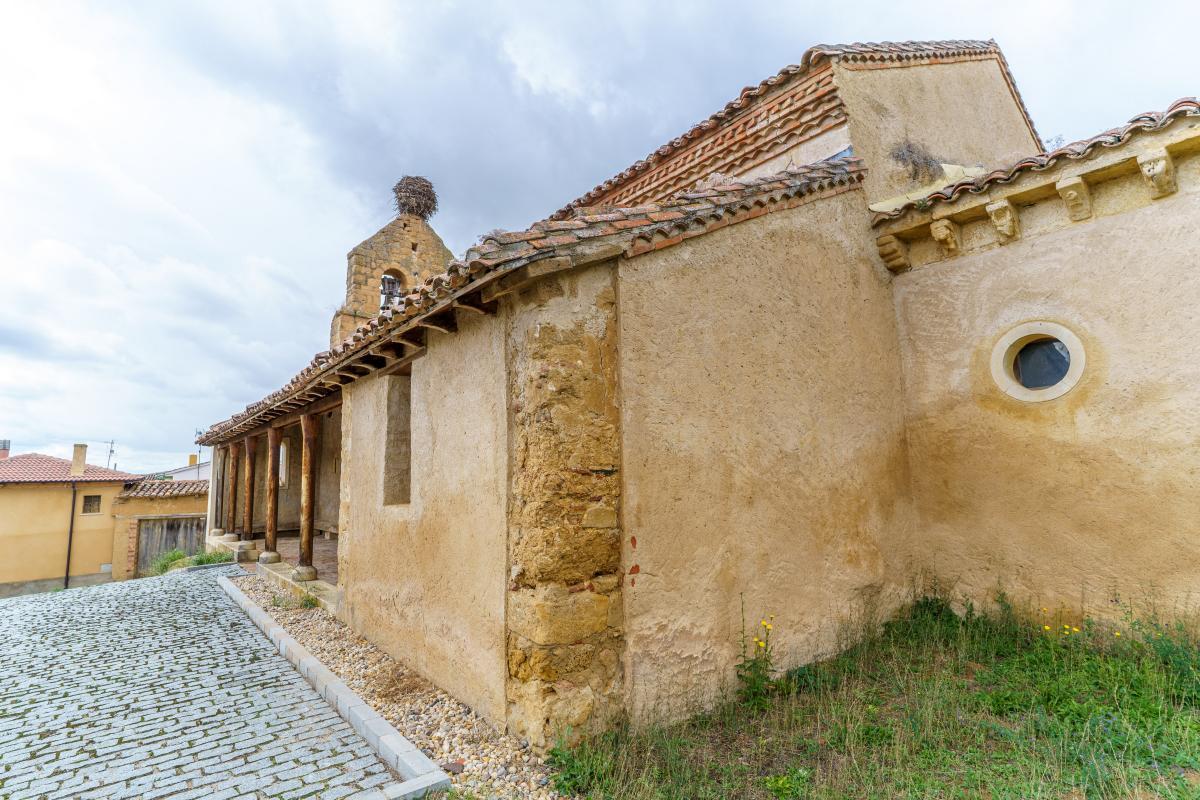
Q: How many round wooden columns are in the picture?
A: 5